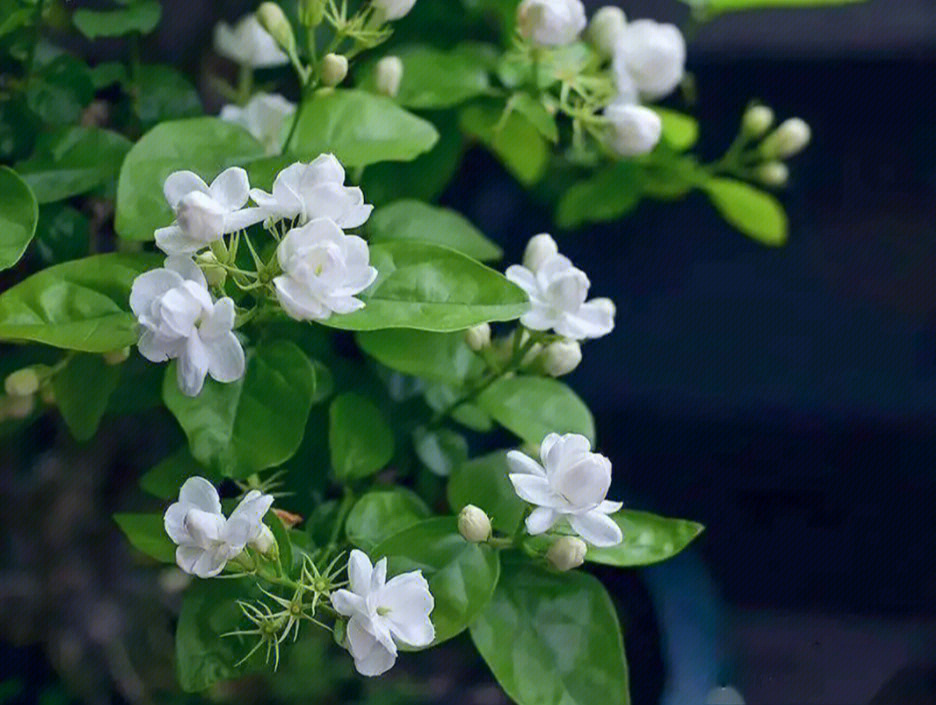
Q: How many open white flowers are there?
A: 8